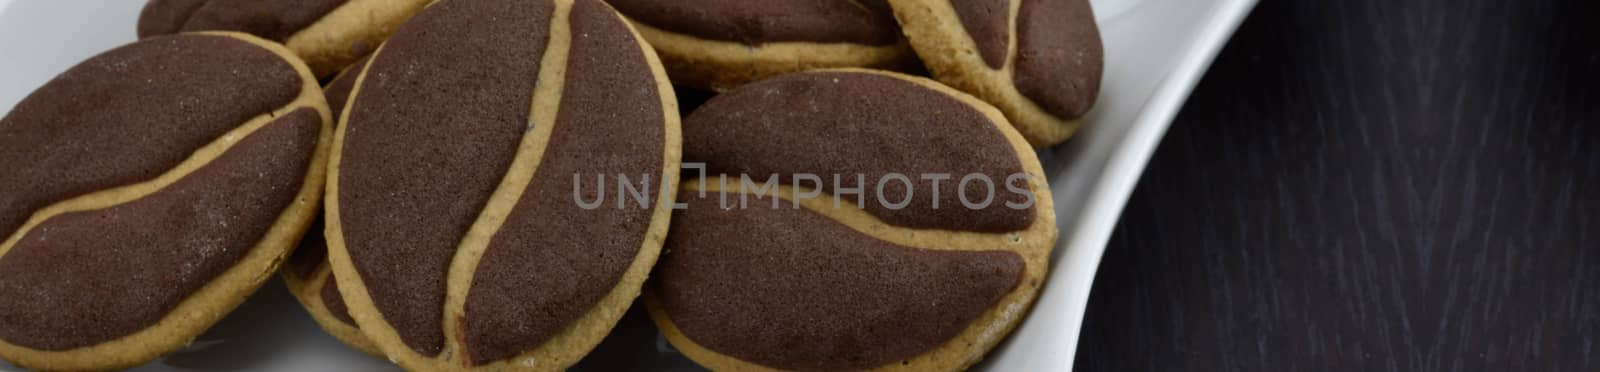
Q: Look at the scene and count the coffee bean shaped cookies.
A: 7